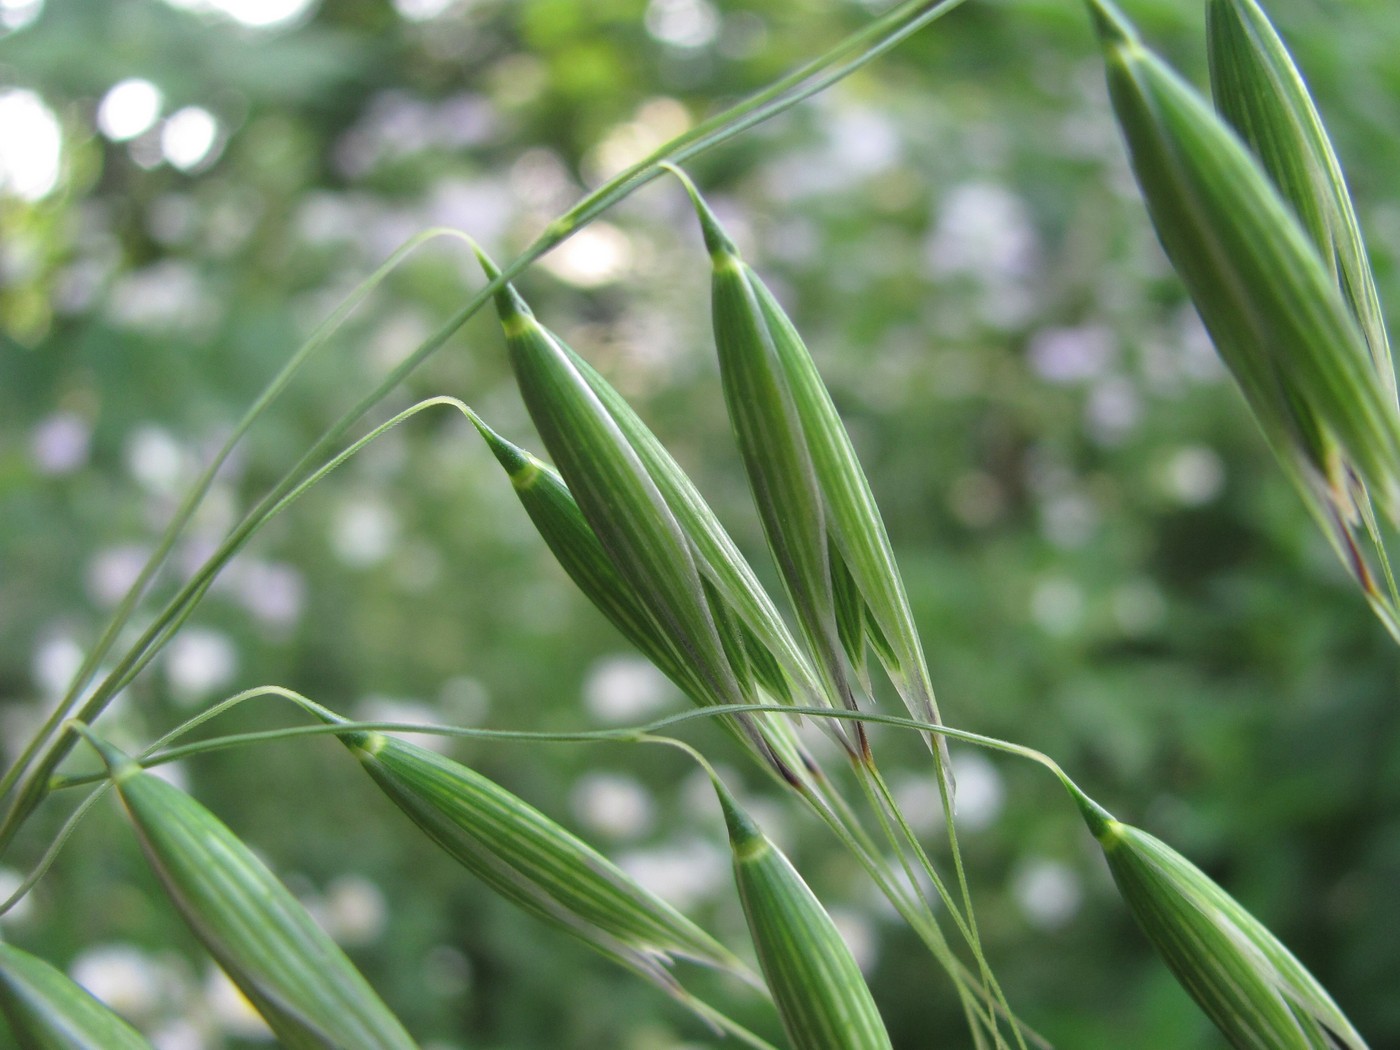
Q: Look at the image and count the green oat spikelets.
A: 10